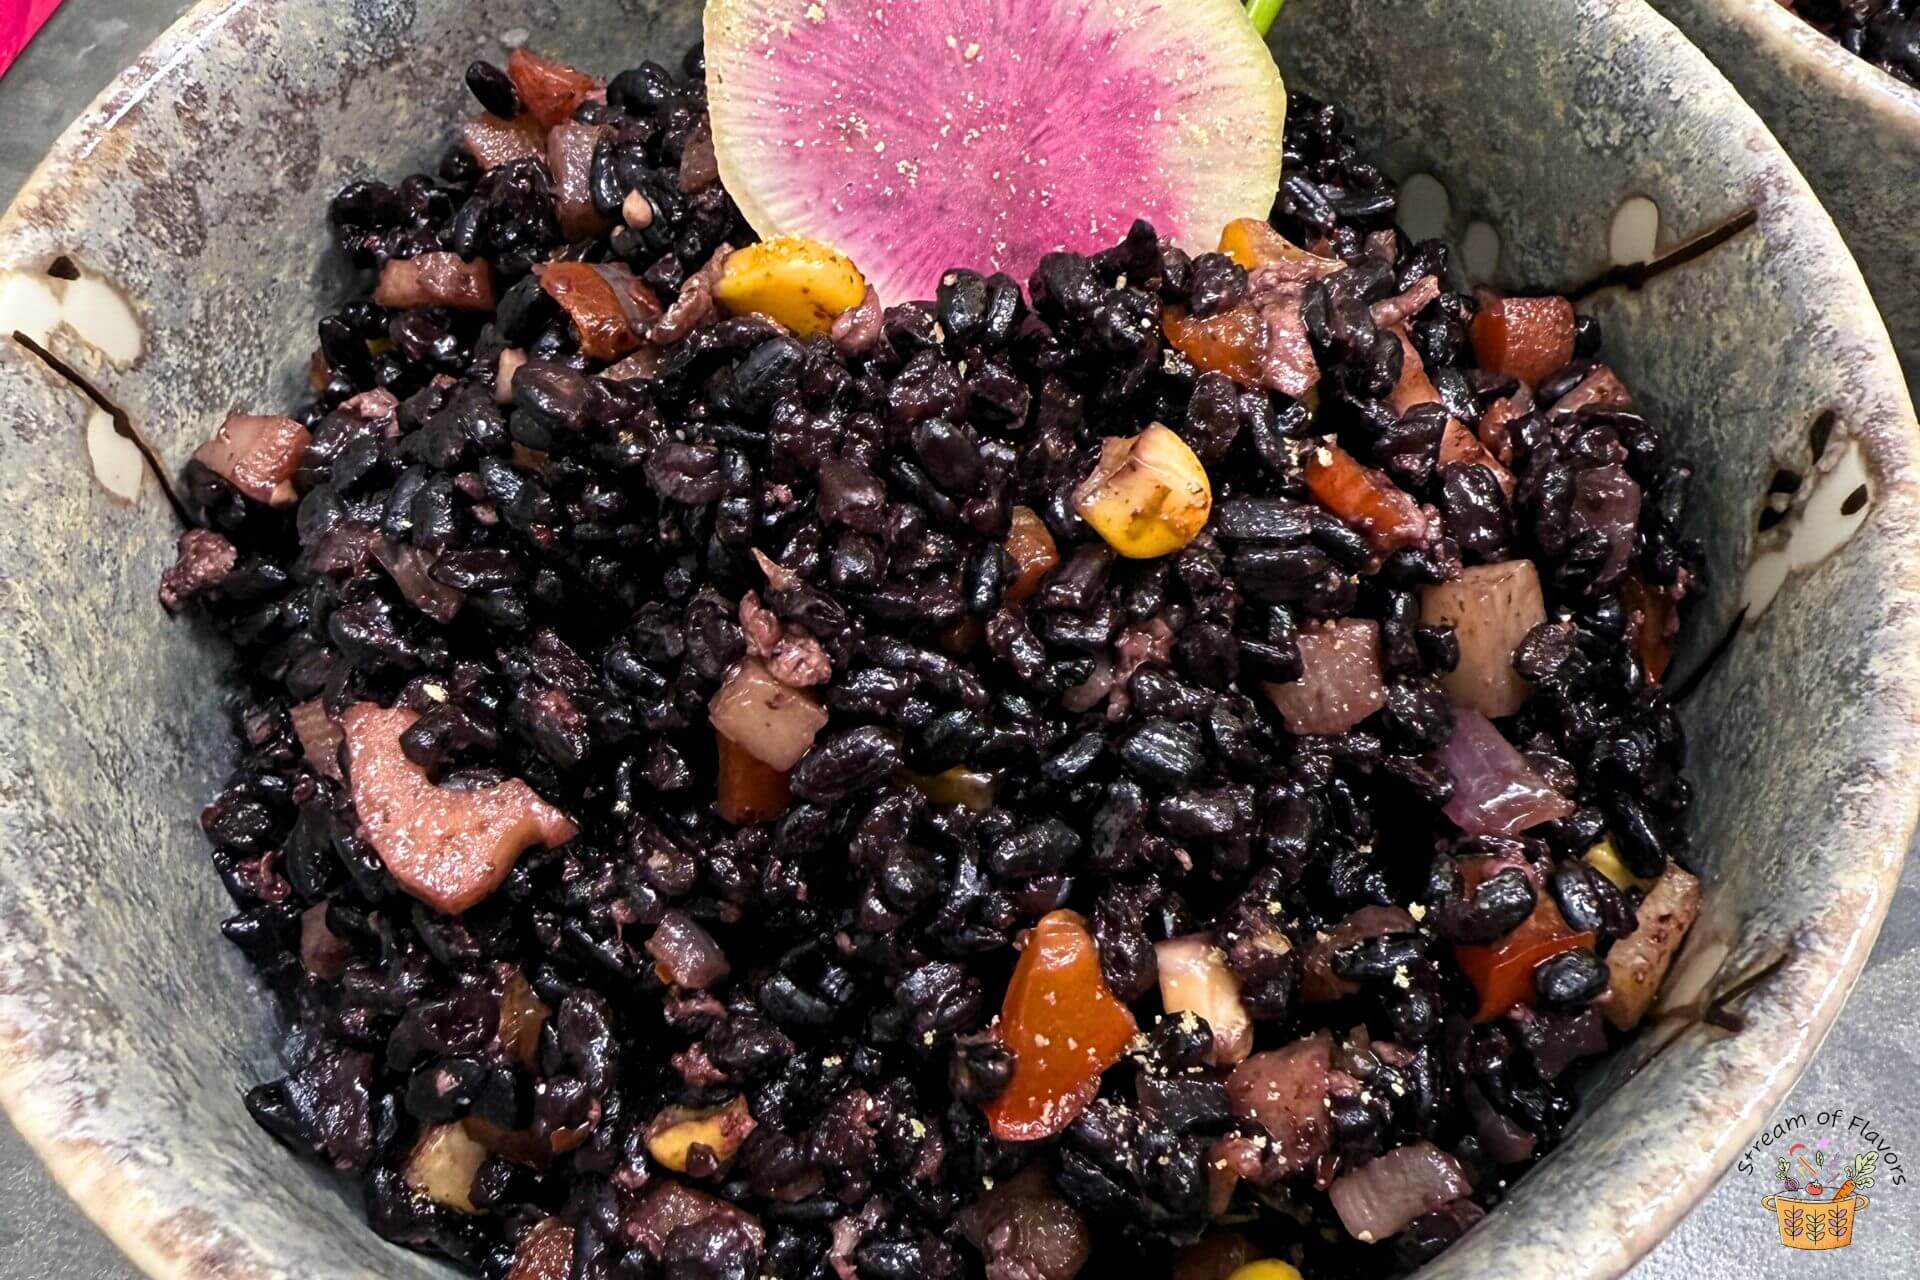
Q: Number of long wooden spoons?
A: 0